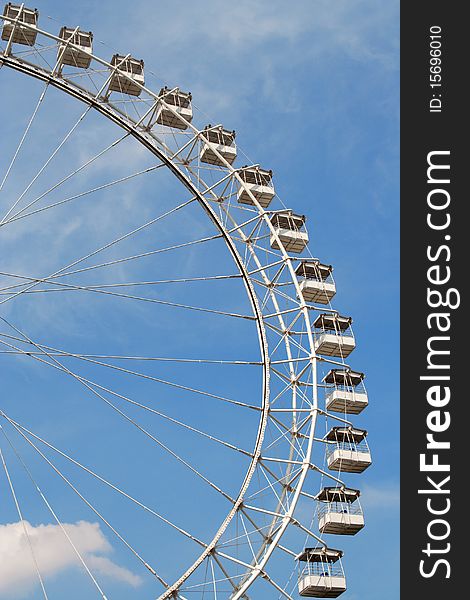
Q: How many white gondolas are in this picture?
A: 13